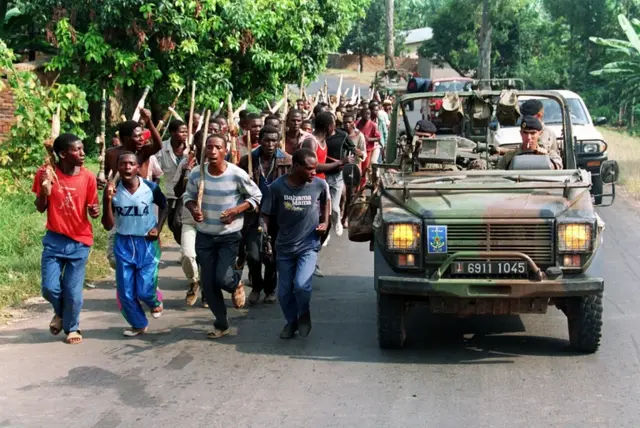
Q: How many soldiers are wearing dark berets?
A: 3